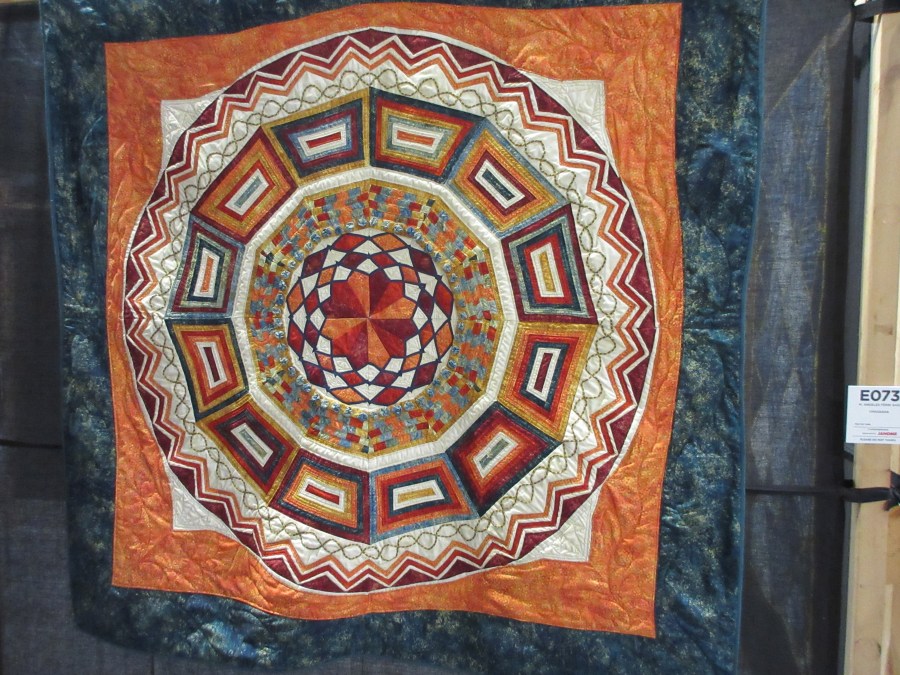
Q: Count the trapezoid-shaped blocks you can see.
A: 12